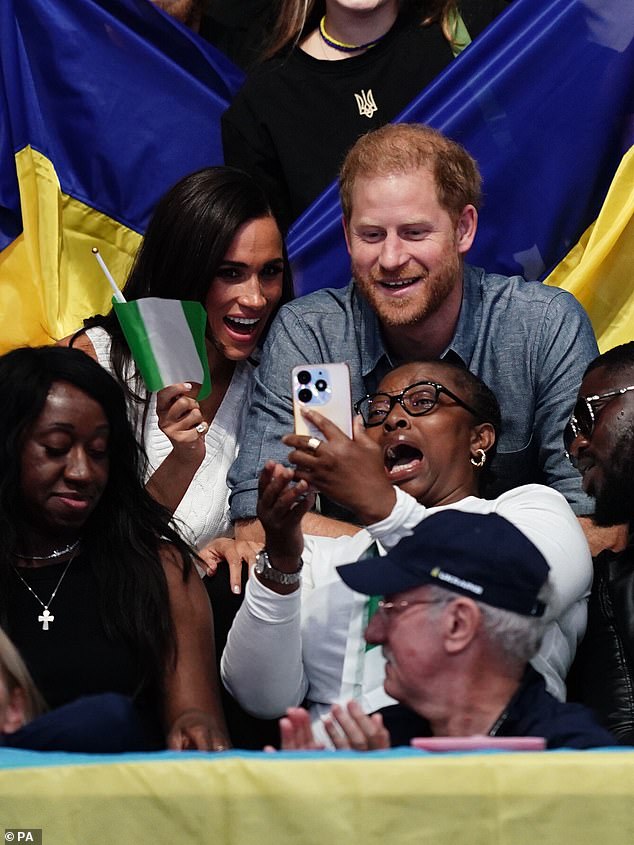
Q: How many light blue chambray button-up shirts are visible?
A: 1